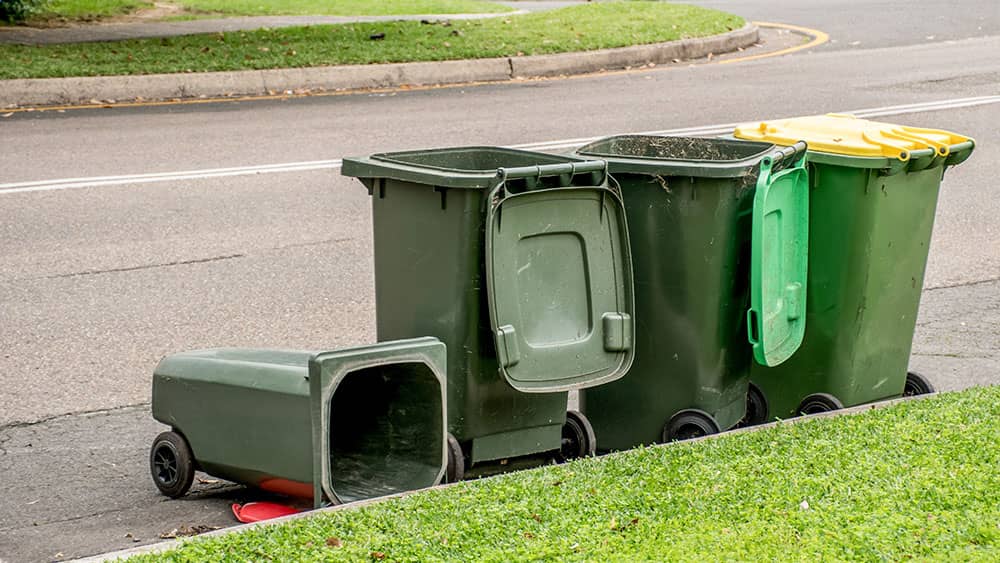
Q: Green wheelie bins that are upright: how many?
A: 3